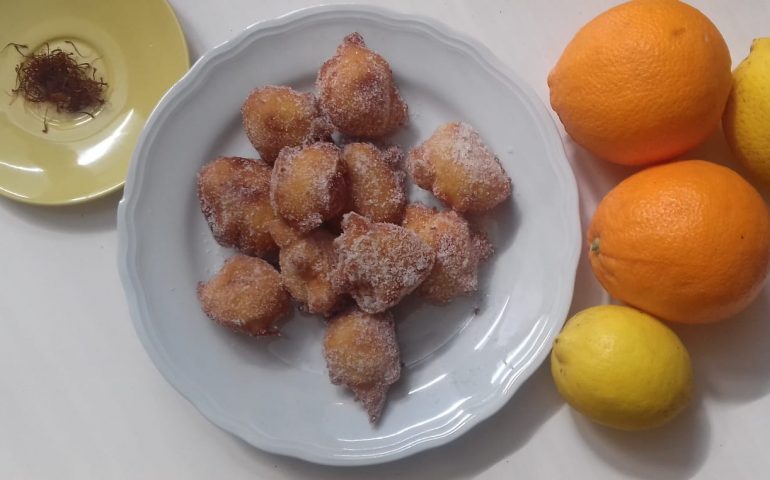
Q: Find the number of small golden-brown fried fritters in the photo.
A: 11